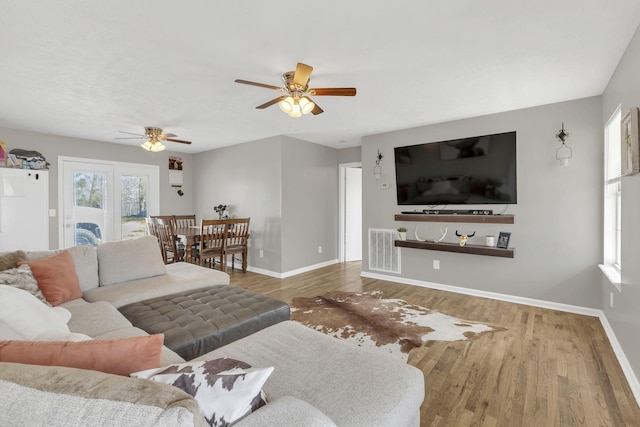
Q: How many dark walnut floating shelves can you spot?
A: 2